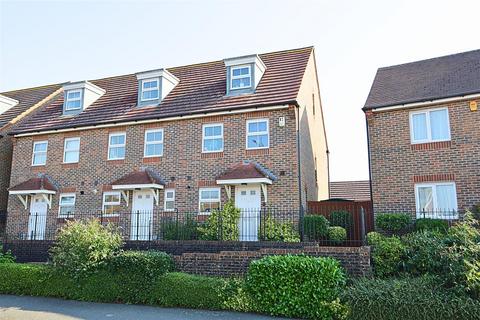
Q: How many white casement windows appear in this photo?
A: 15